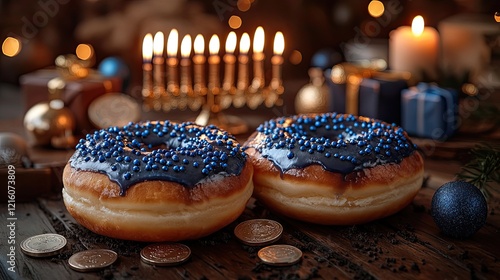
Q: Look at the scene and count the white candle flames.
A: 11